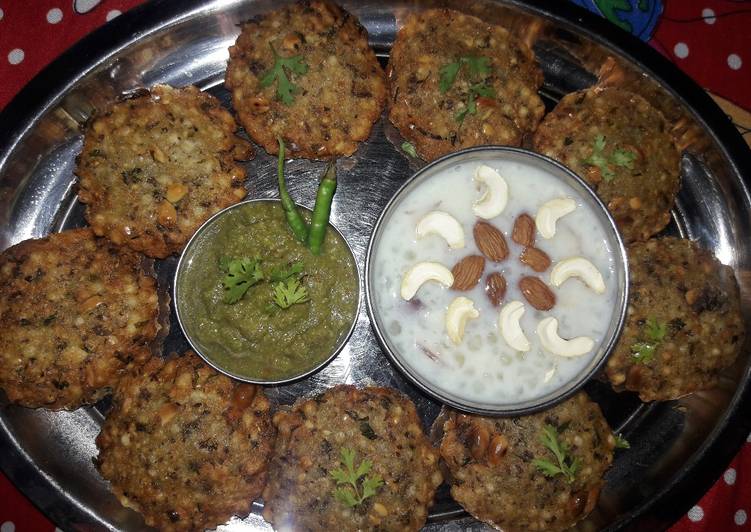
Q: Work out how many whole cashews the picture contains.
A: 8